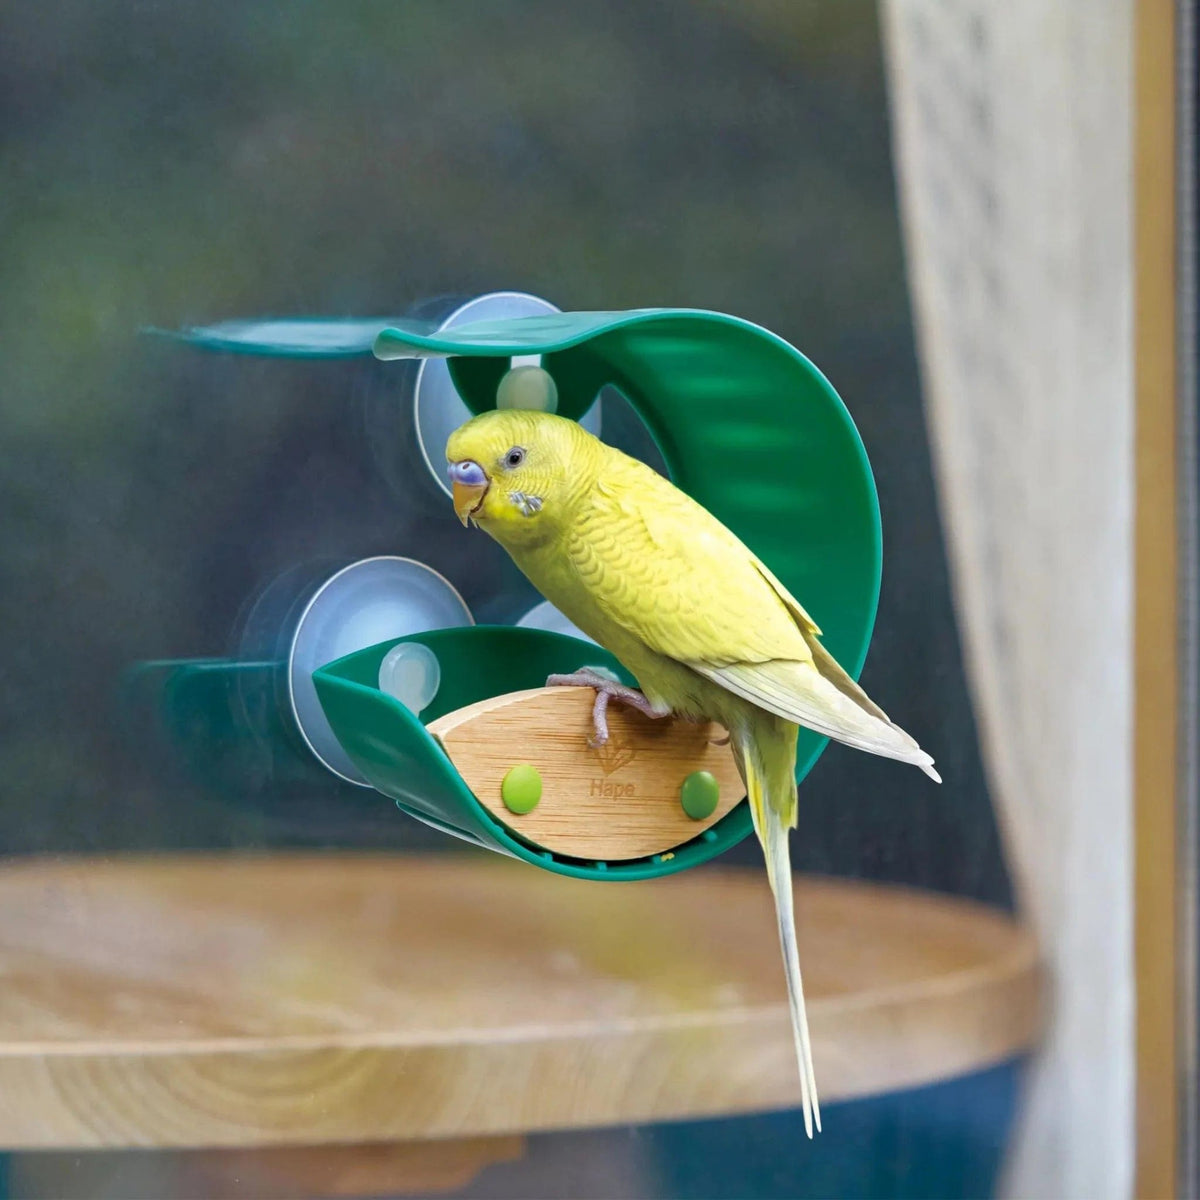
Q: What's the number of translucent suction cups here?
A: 3